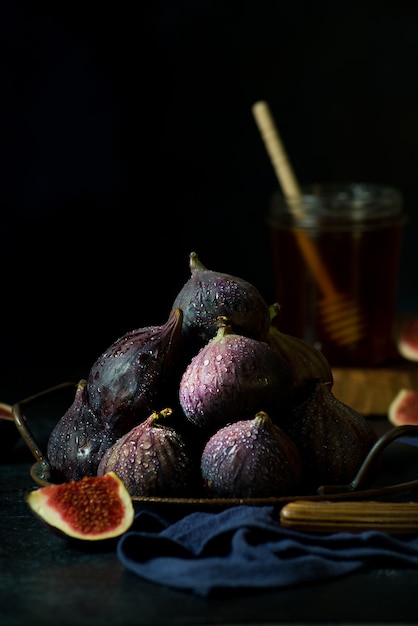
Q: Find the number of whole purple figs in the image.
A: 8